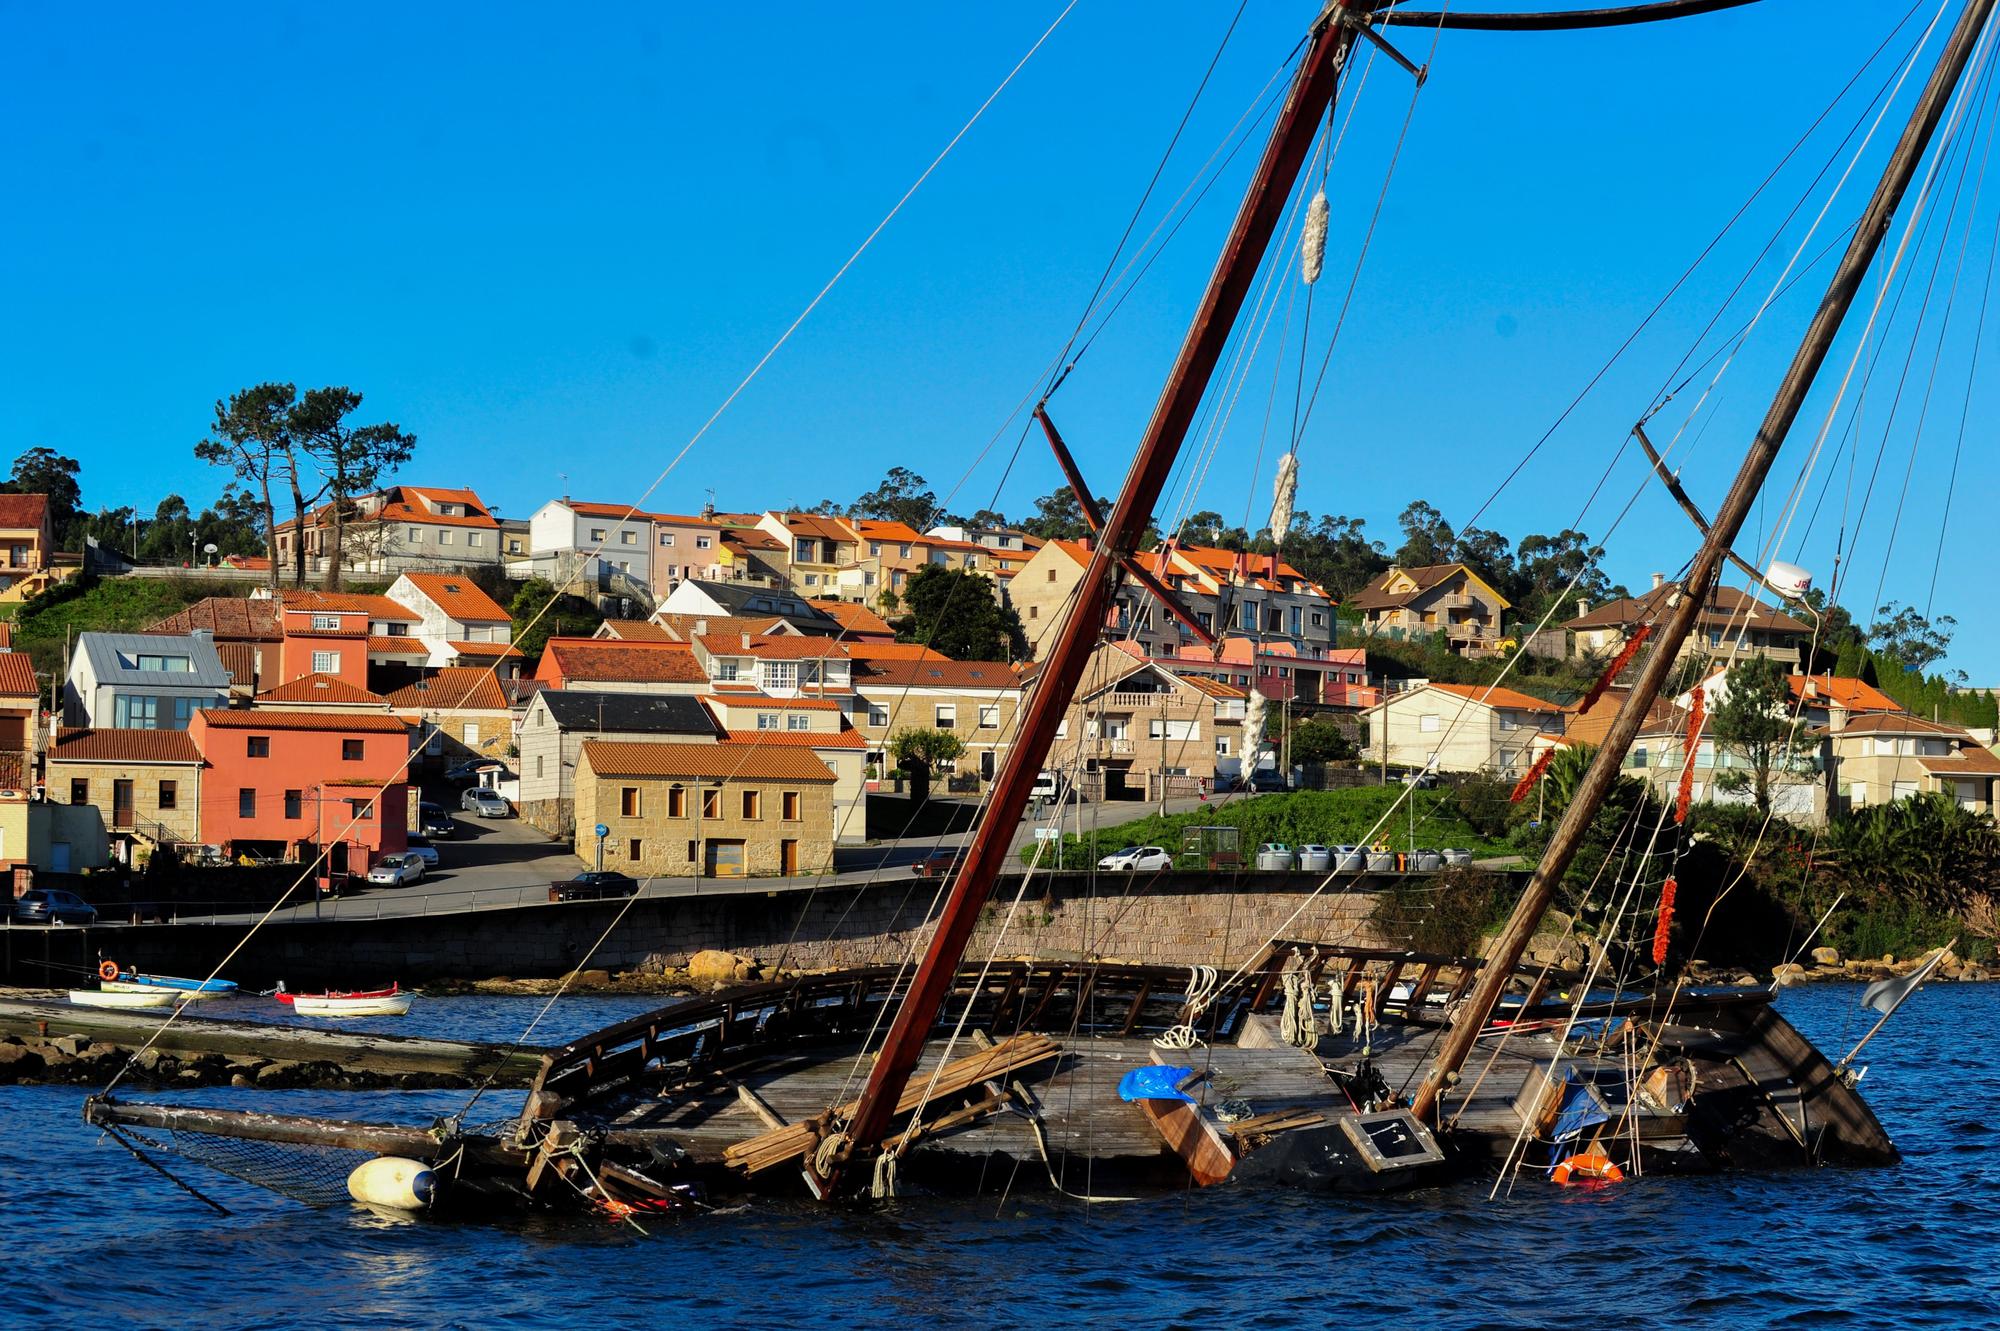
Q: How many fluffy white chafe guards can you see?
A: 3